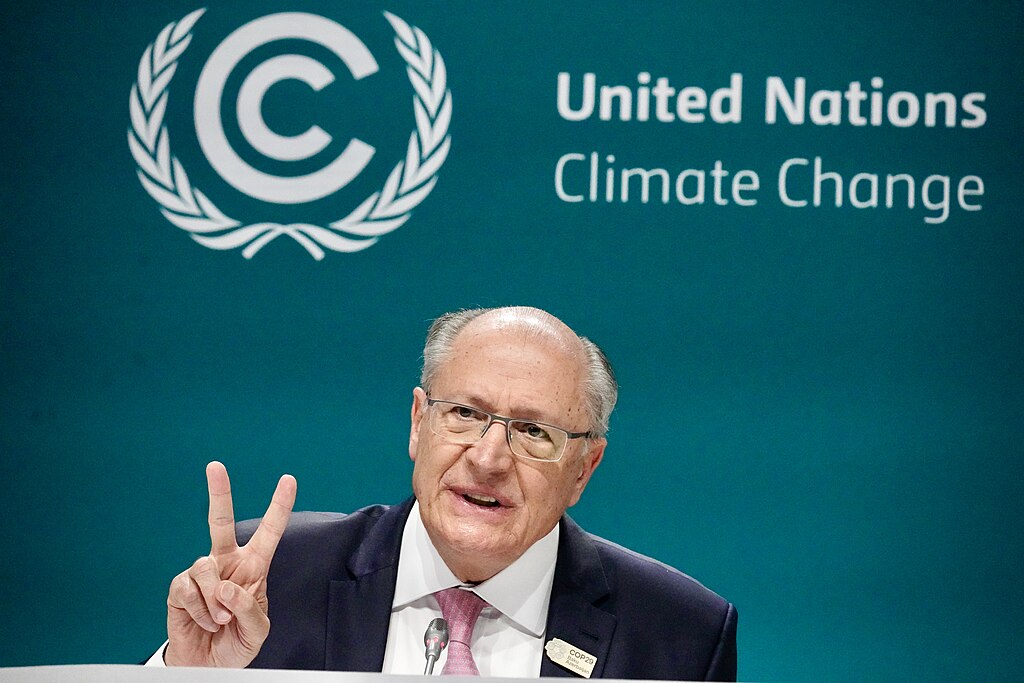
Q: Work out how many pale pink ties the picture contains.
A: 1